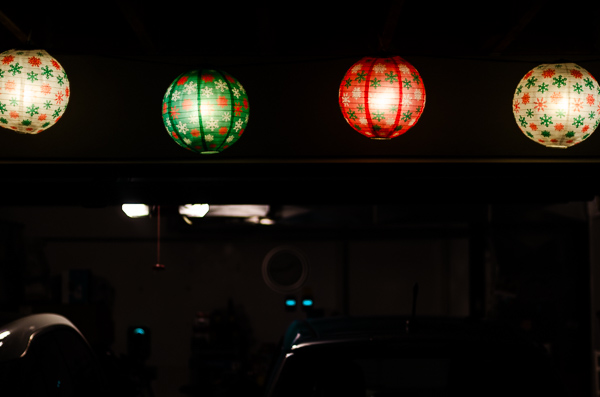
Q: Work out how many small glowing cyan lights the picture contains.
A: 3